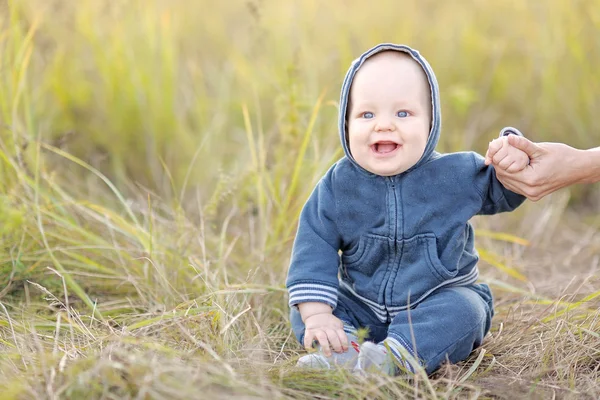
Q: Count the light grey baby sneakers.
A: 2